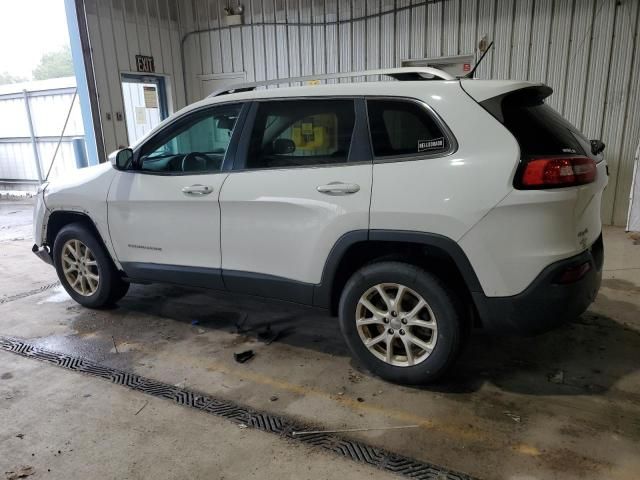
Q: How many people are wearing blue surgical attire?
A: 0